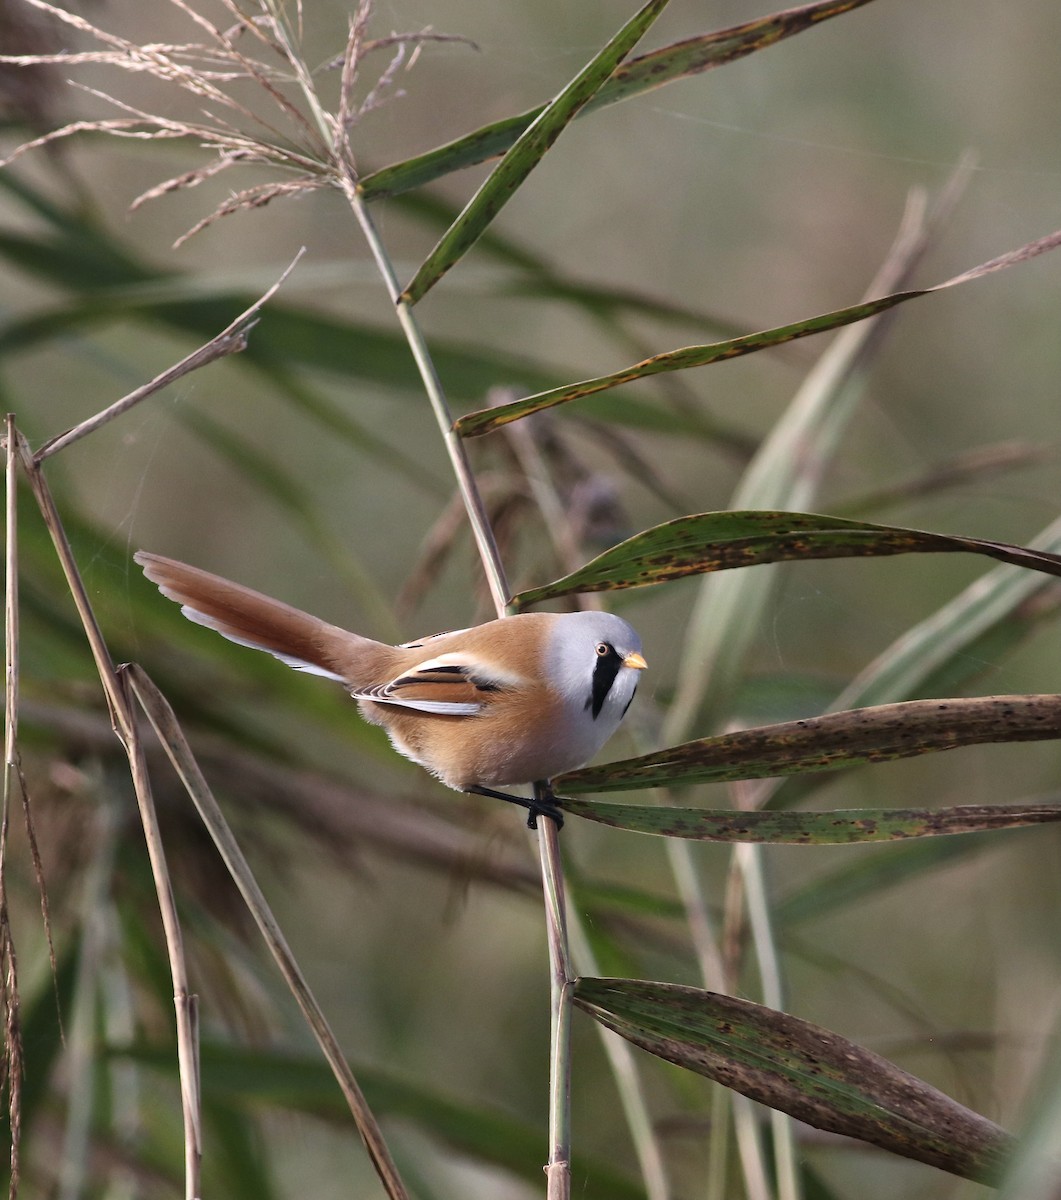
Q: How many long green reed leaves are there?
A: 7